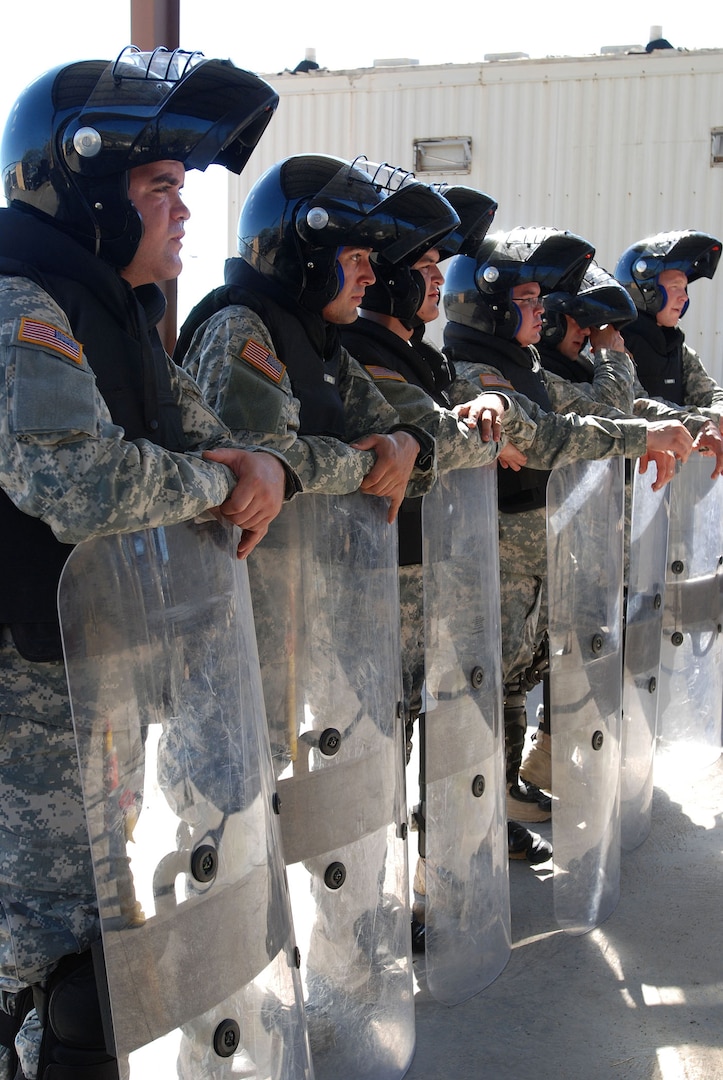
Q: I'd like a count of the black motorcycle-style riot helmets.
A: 6